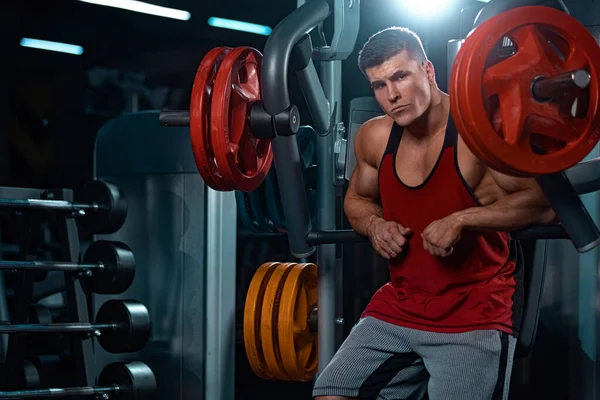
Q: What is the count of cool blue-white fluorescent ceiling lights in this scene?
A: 3